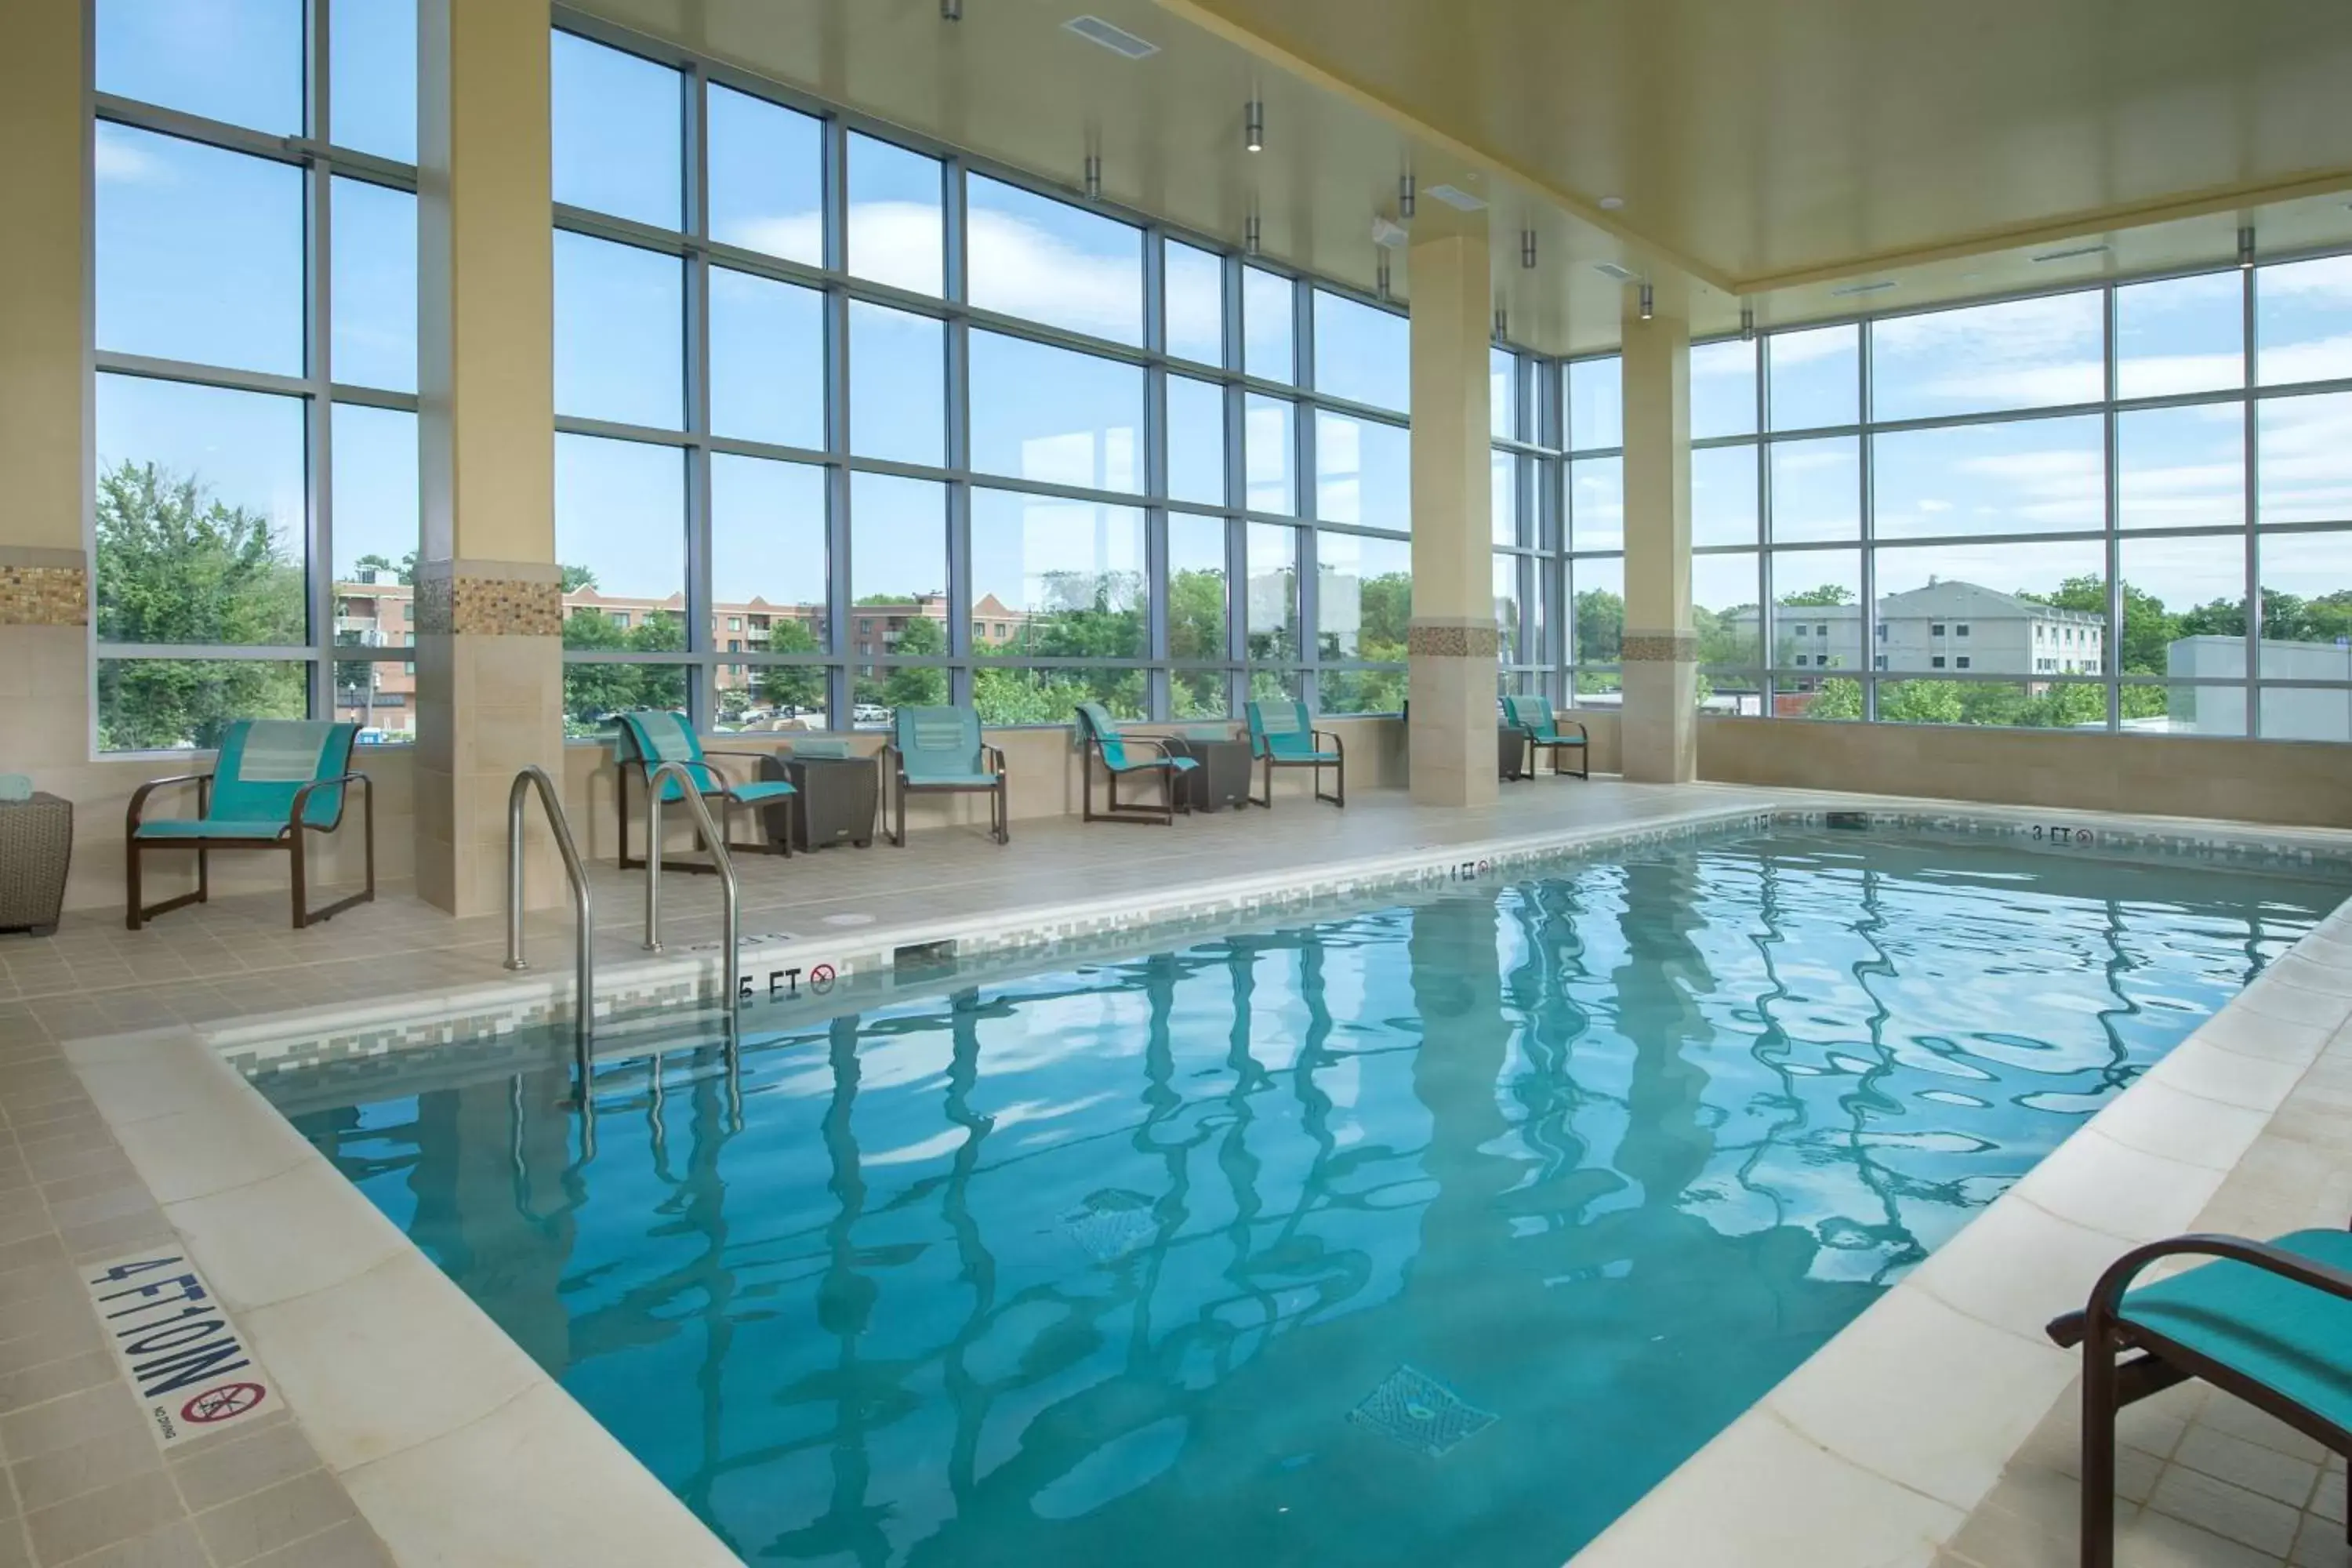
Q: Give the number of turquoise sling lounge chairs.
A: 7